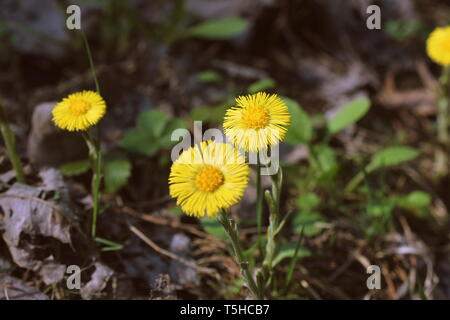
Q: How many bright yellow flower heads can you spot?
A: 4